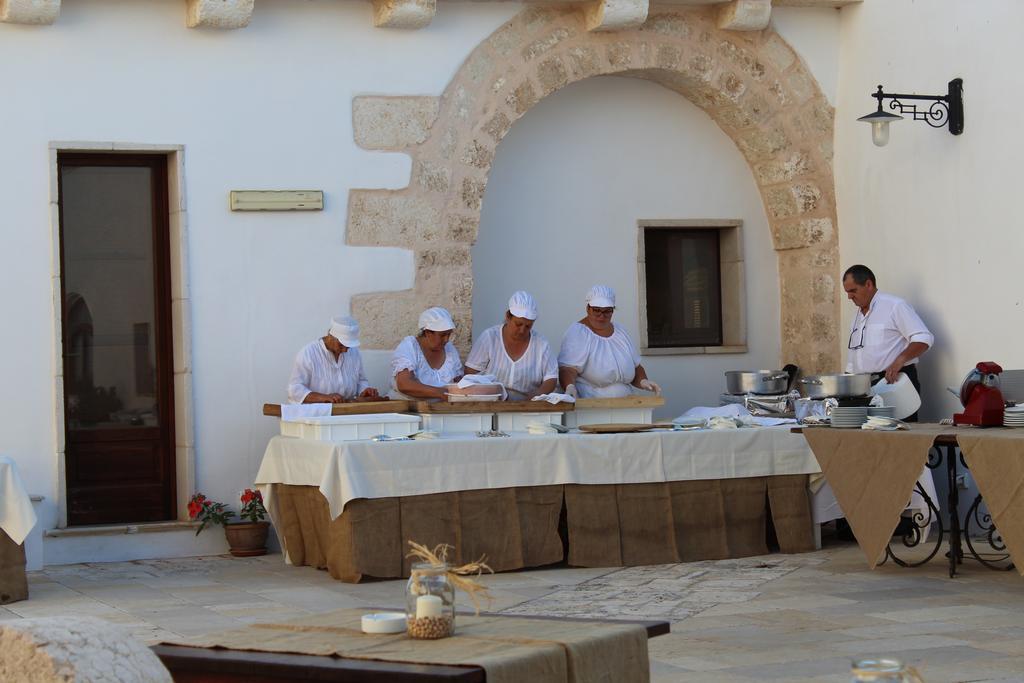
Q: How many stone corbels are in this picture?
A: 5